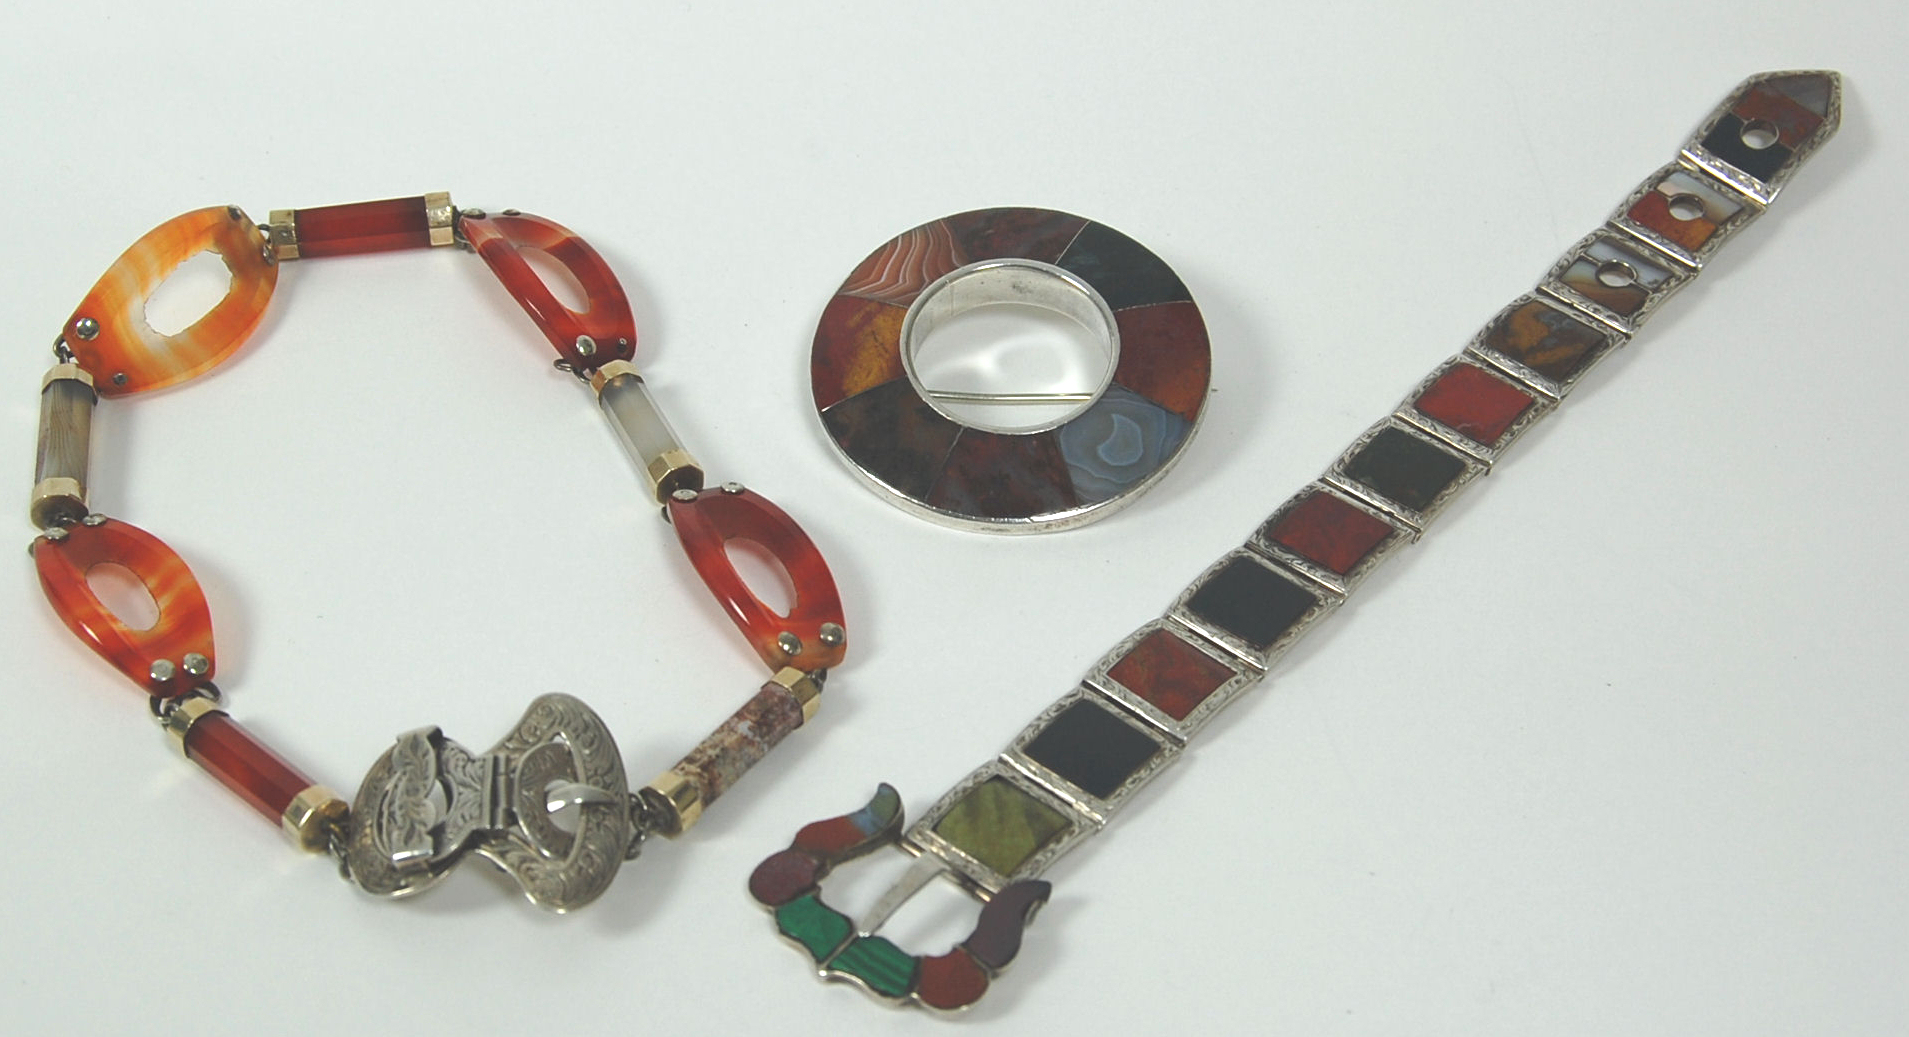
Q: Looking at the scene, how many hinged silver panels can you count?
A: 11